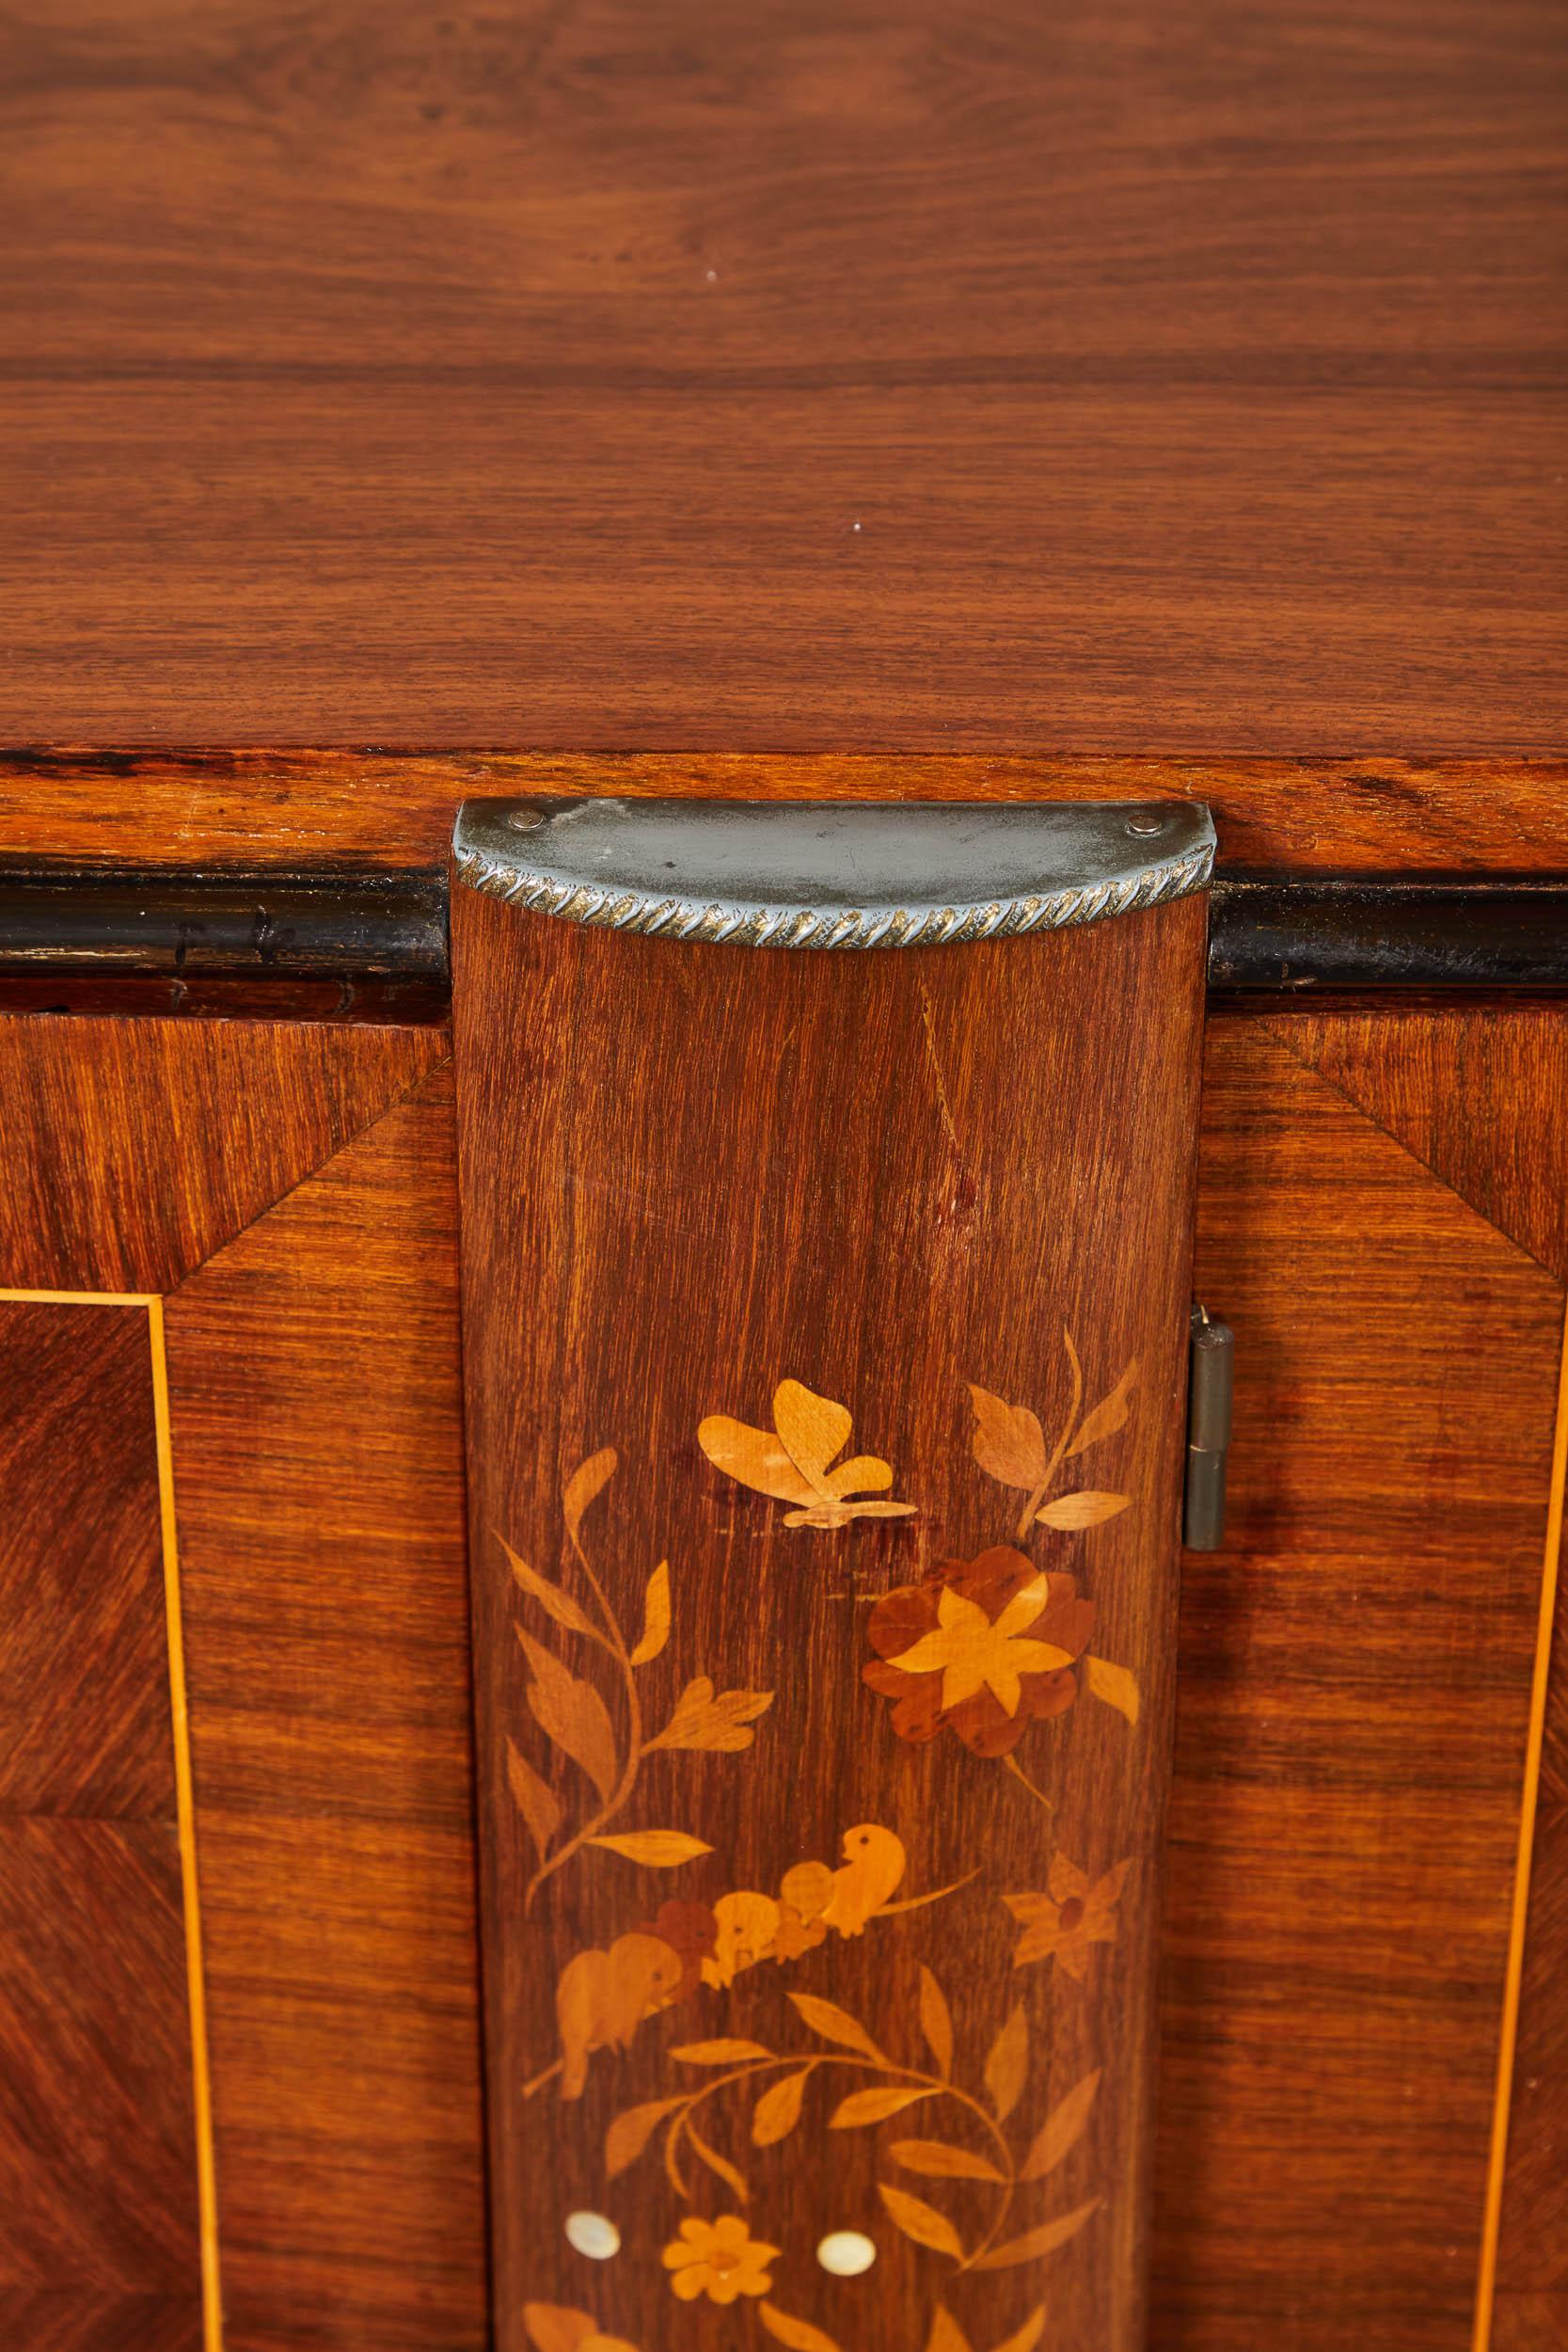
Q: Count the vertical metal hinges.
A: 1